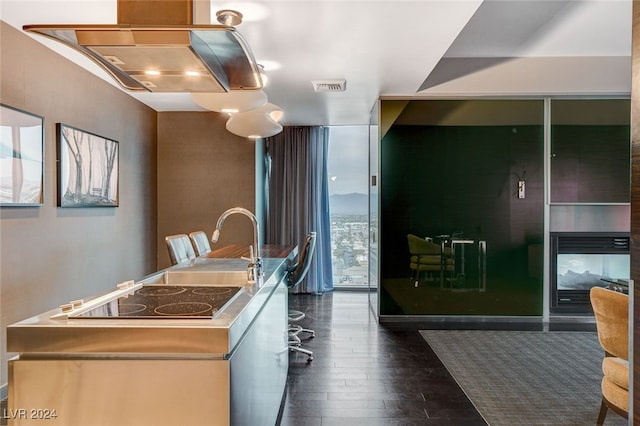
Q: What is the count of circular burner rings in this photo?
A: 4